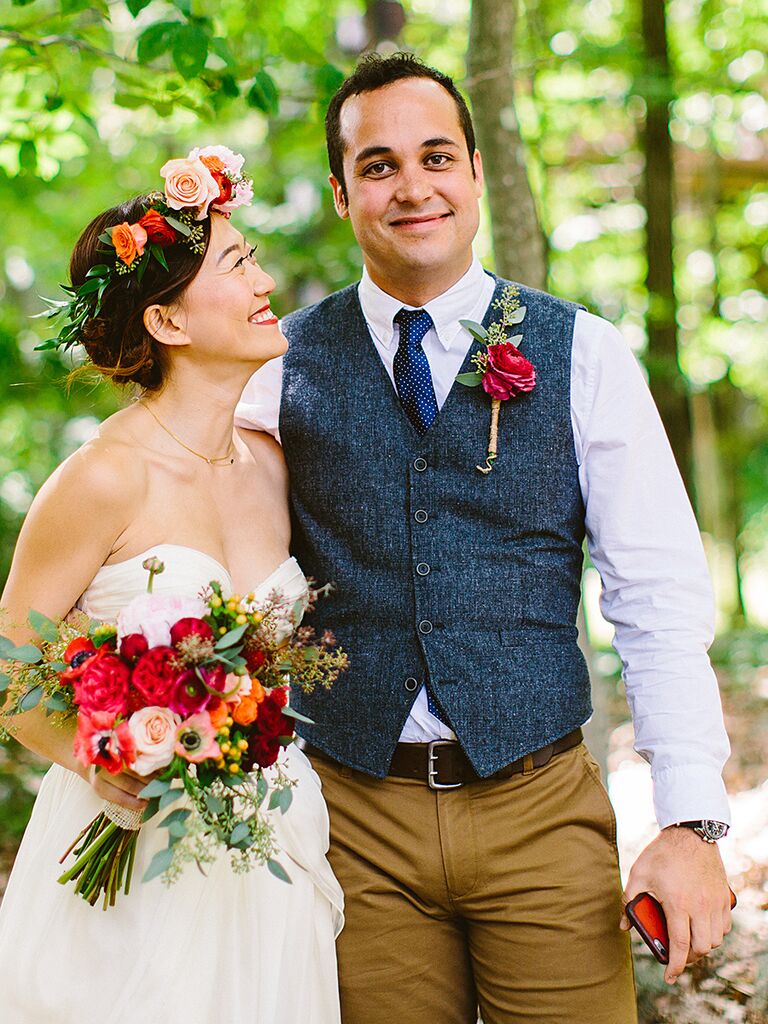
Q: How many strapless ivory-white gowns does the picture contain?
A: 1